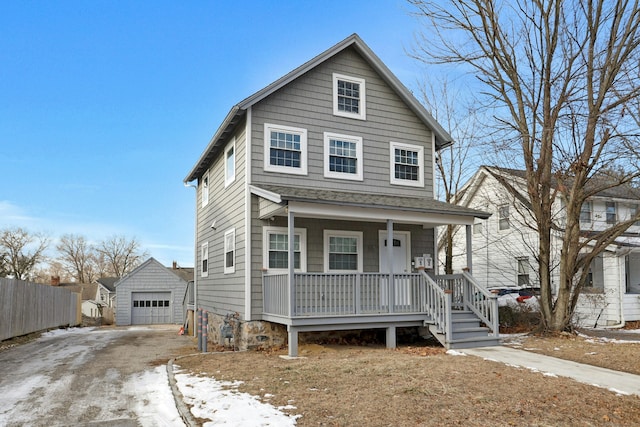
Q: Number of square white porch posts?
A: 3